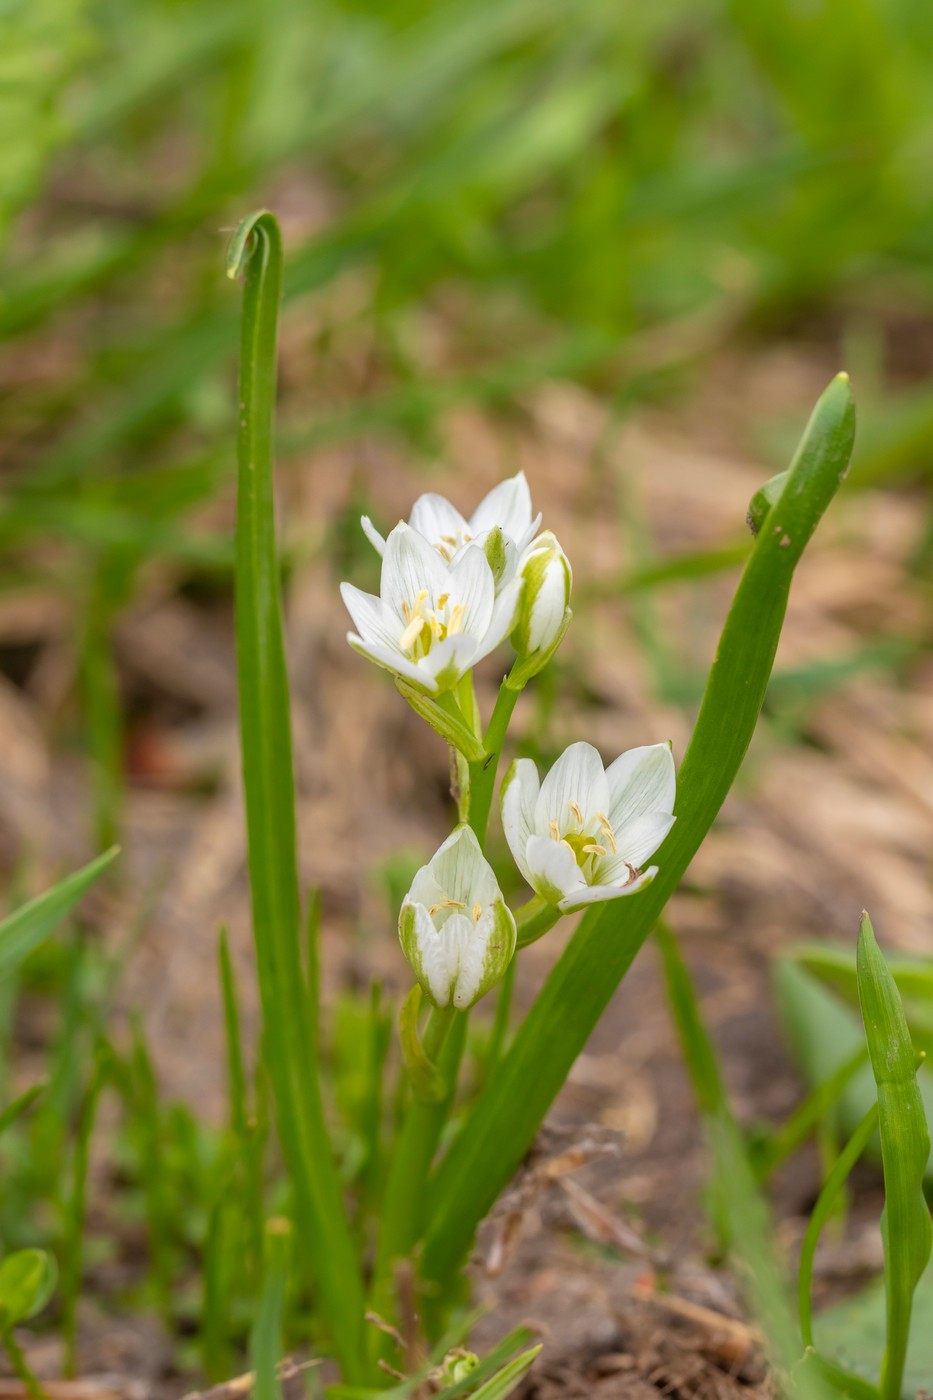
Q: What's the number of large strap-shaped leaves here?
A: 2